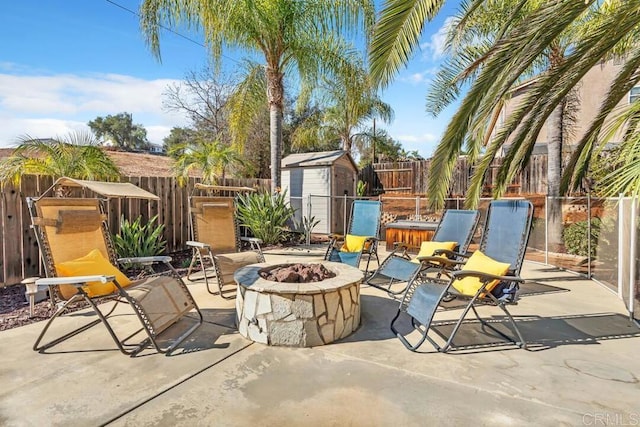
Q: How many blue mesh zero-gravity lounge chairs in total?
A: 3